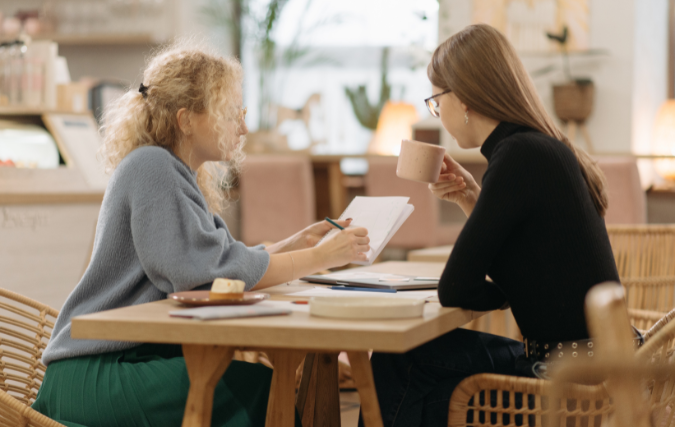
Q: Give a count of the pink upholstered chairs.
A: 3